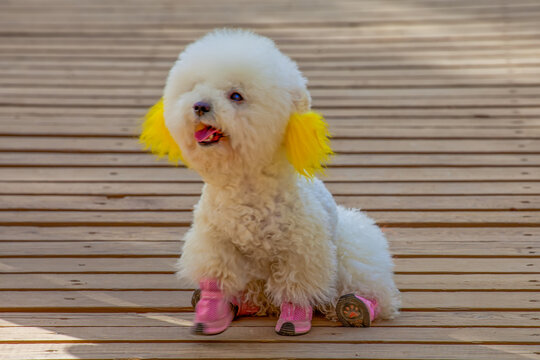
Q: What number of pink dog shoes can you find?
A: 4